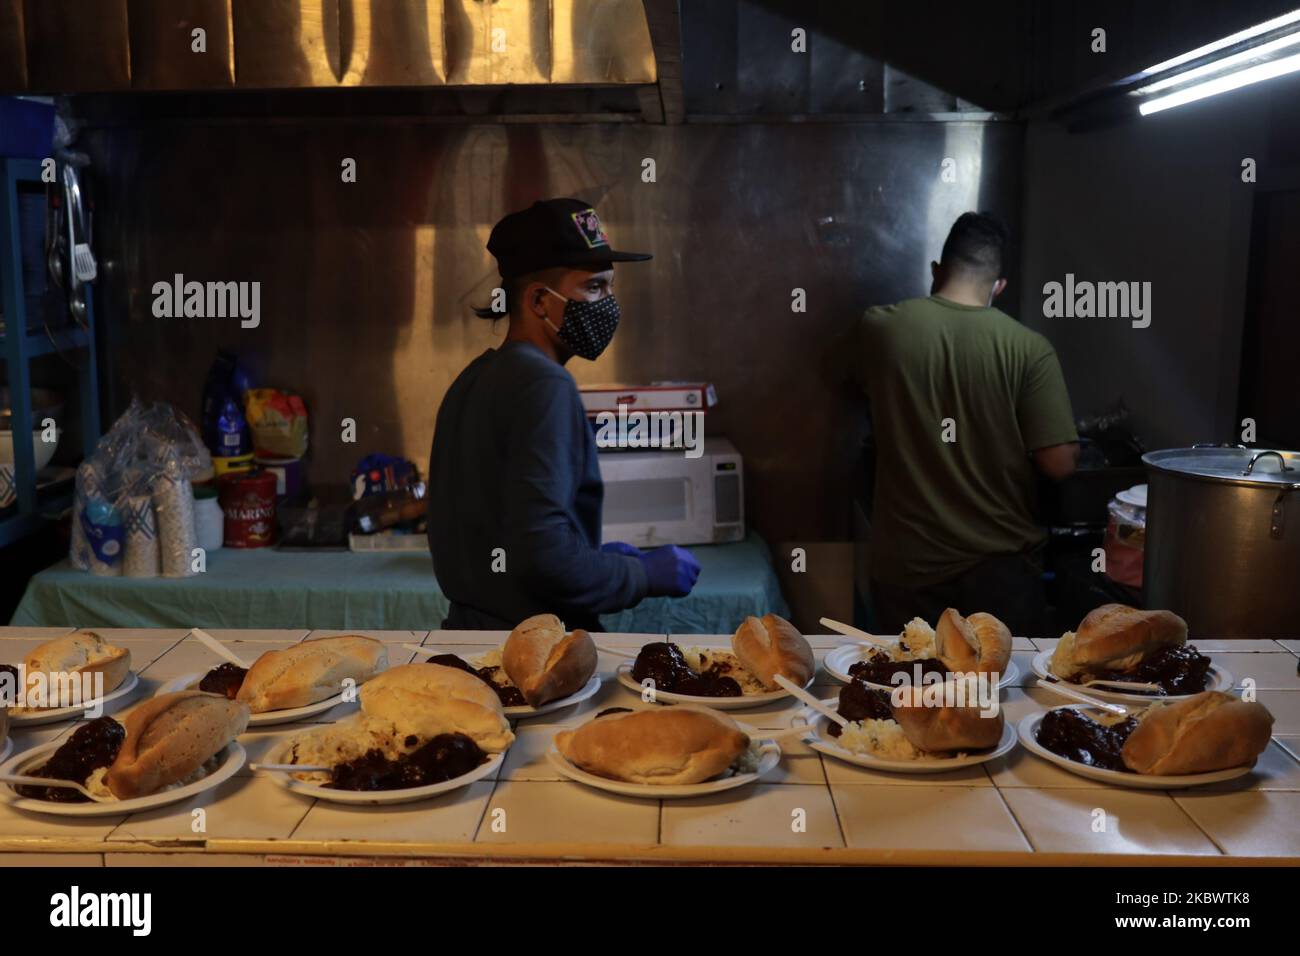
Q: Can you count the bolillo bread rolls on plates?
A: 11